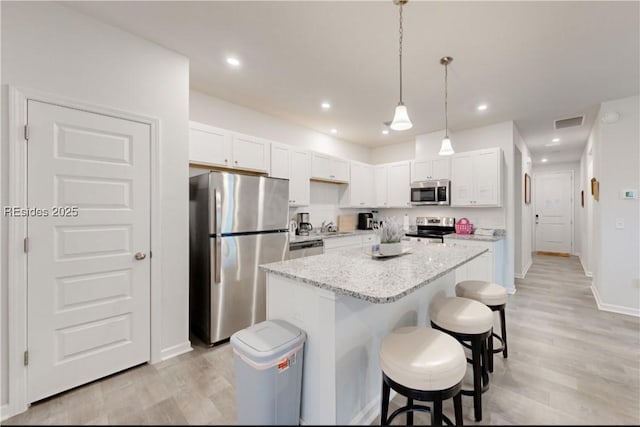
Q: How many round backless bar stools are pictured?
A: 3